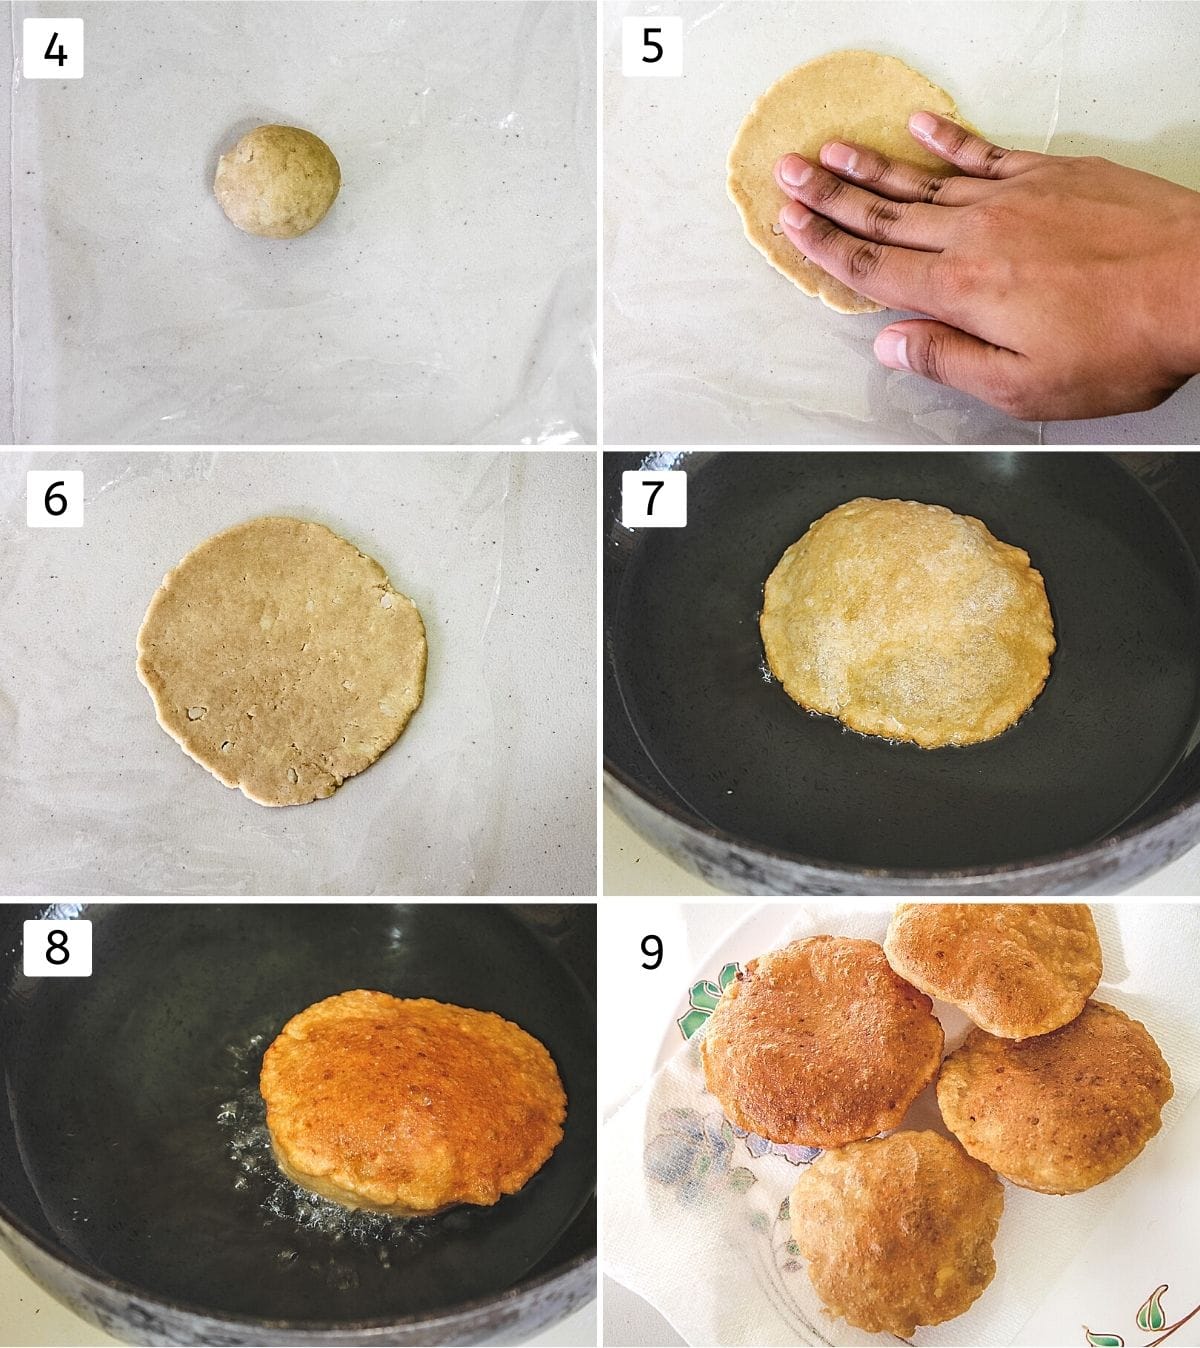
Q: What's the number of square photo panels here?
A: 6